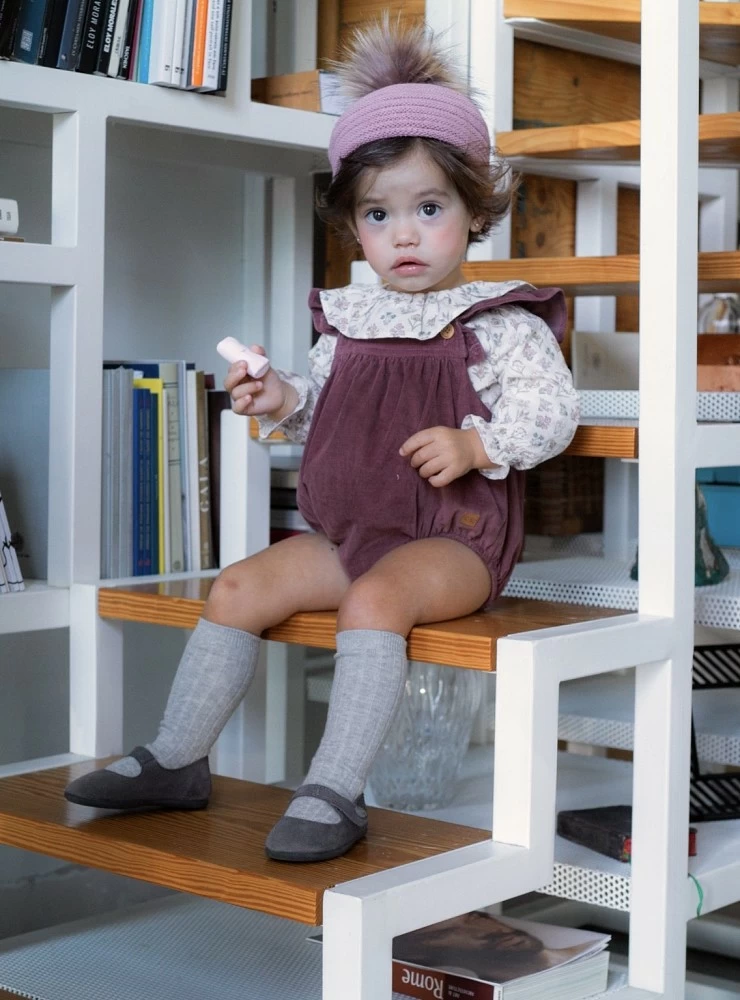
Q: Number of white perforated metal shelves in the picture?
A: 5